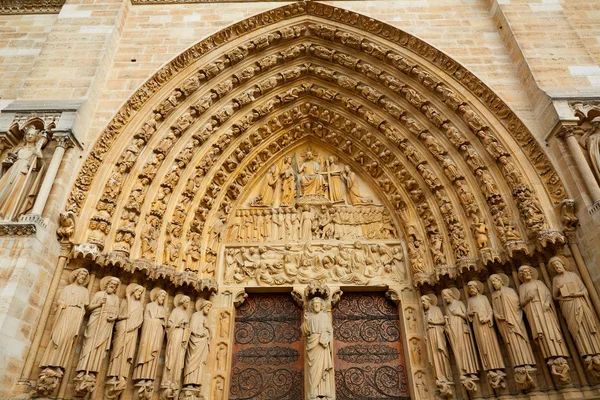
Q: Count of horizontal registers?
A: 3